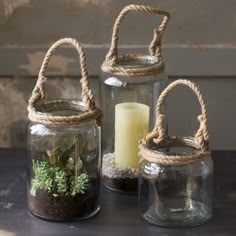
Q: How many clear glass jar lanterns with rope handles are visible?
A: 3